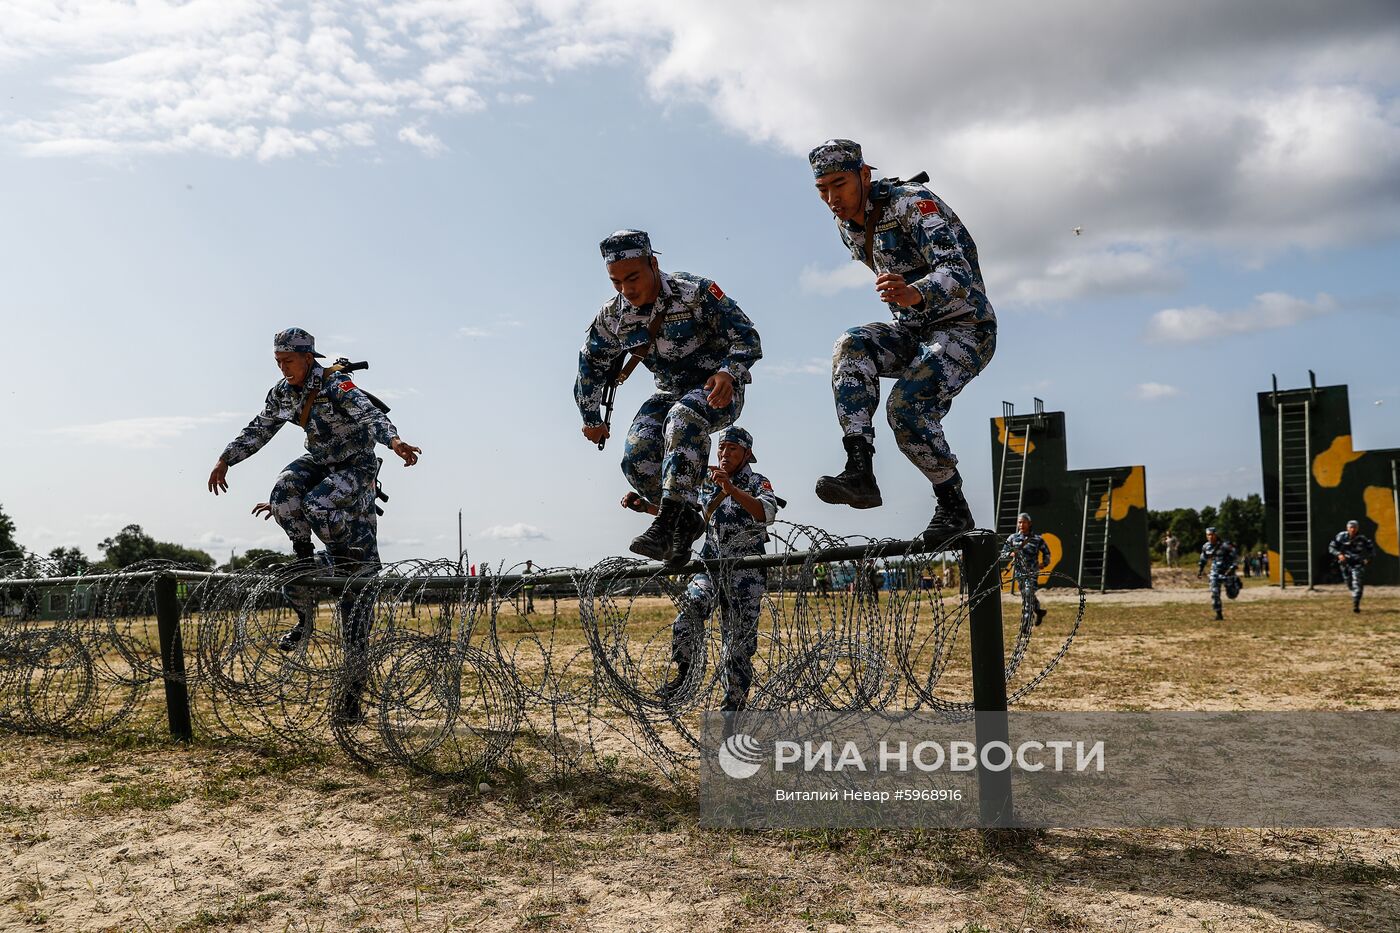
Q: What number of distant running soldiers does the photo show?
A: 3